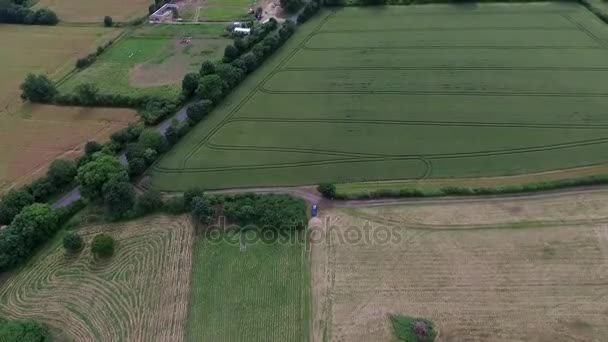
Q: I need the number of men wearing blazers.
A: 0